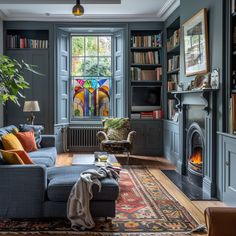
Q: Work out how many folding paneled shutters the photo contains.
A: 2